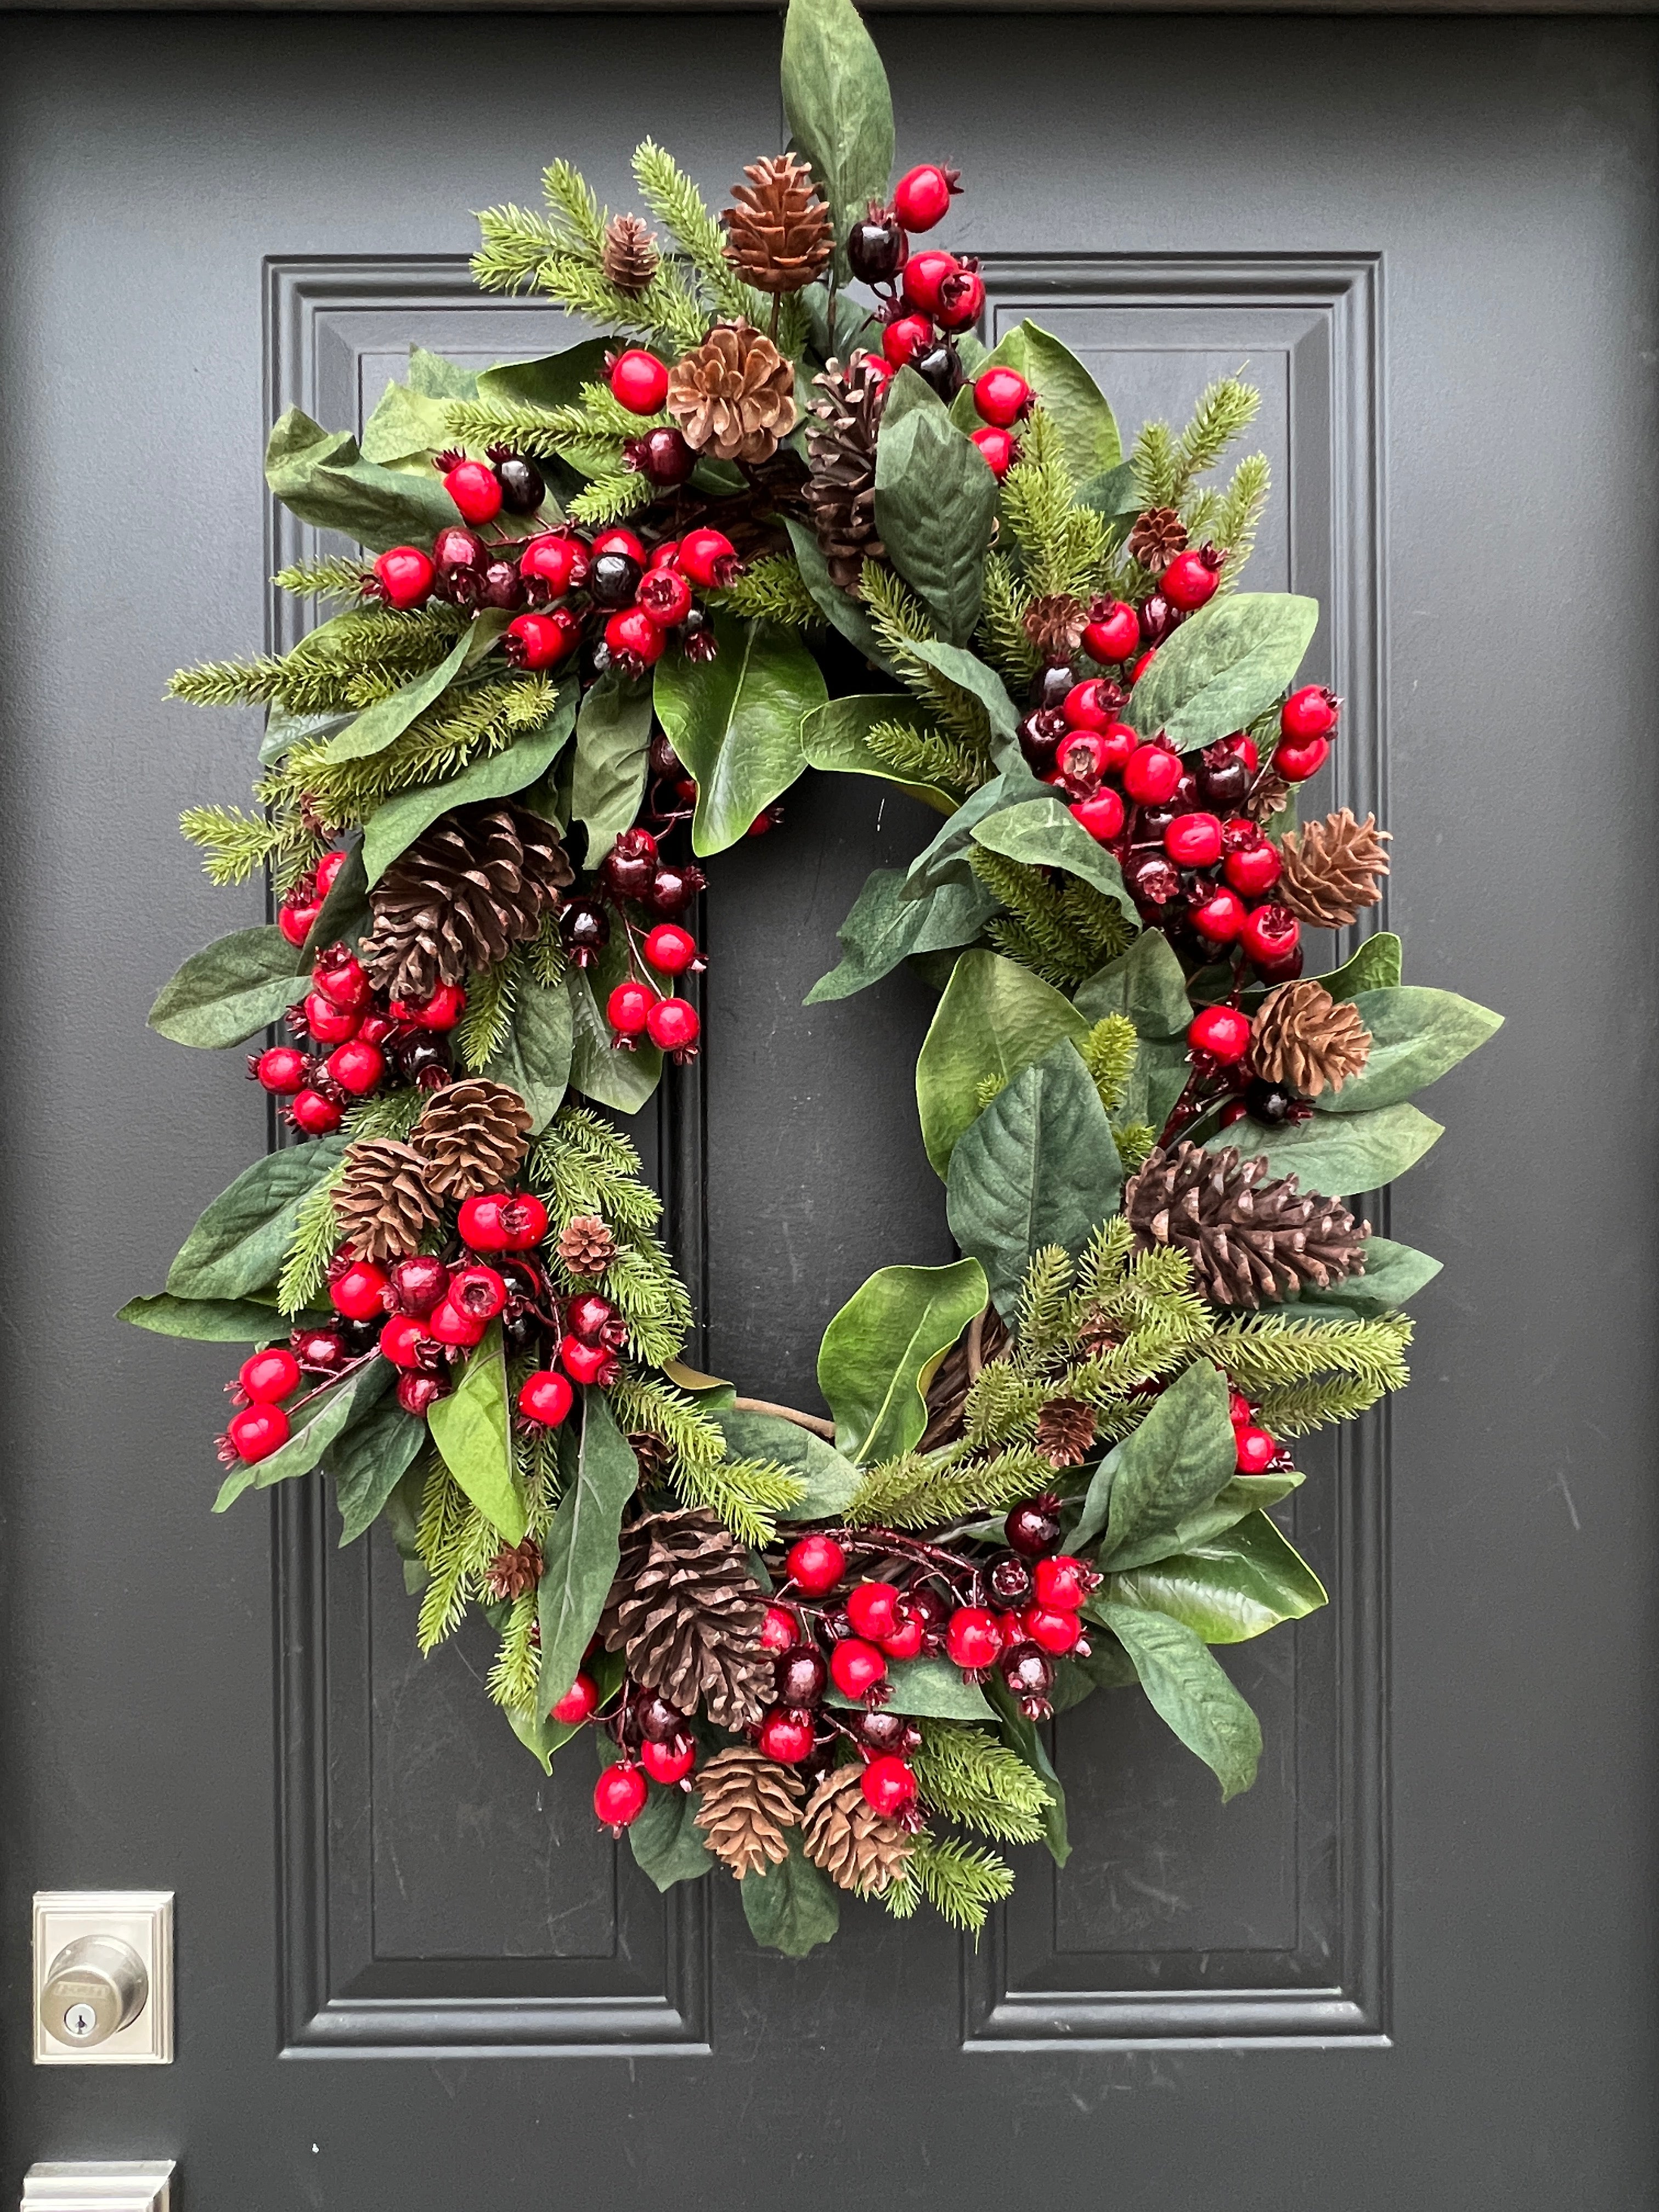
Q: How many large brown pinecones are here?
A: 4